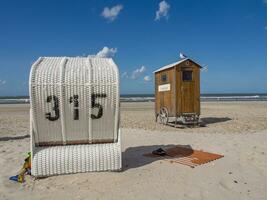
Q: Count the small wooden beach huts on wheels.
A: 1